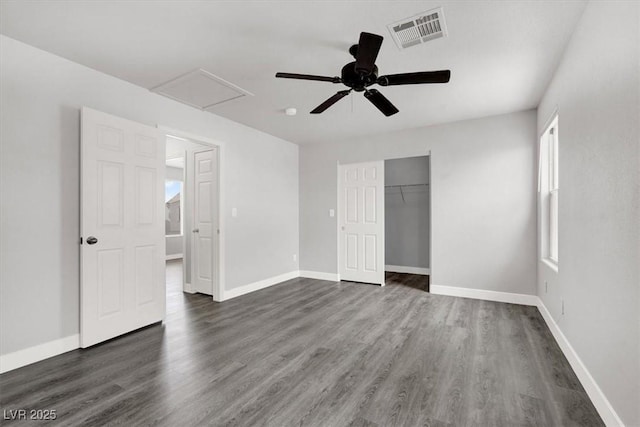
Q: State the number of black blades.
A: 5